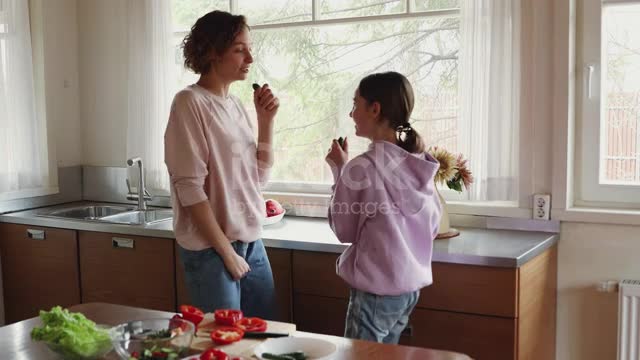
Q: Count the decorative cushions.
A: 0